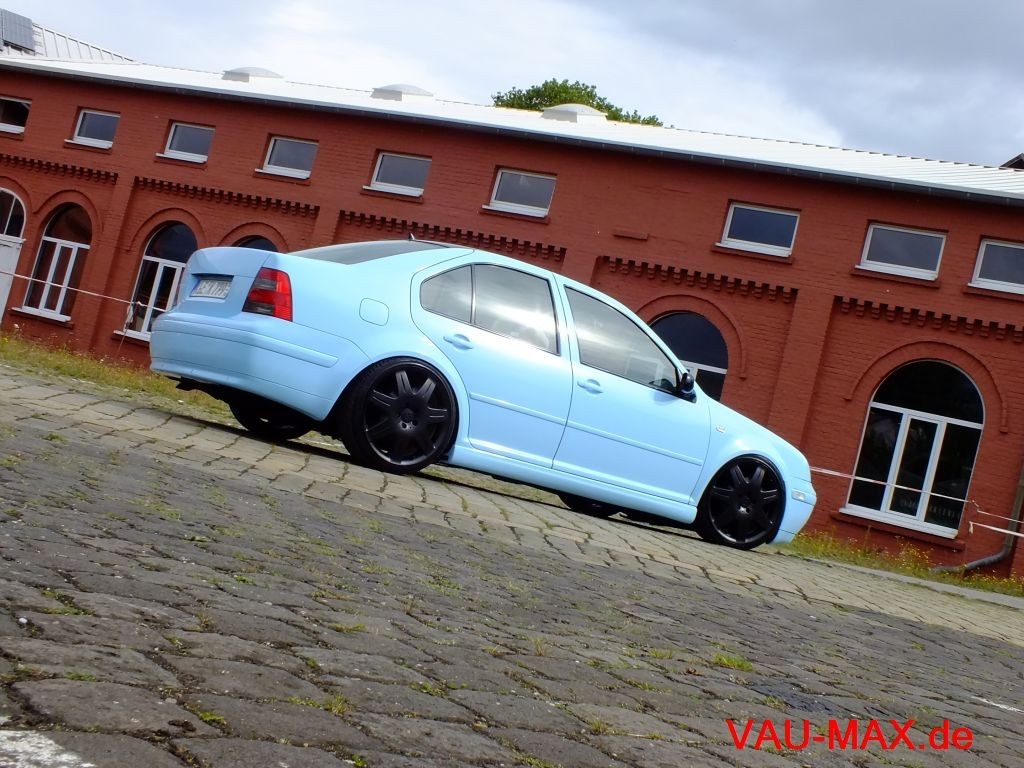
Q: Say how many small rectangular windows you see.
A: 9